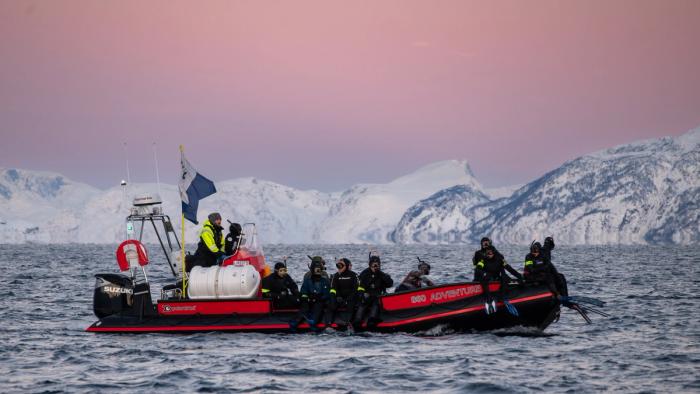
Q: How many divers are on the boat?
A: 11